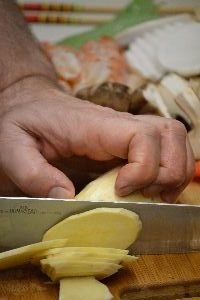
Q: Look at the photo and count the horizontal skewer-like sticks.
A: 2